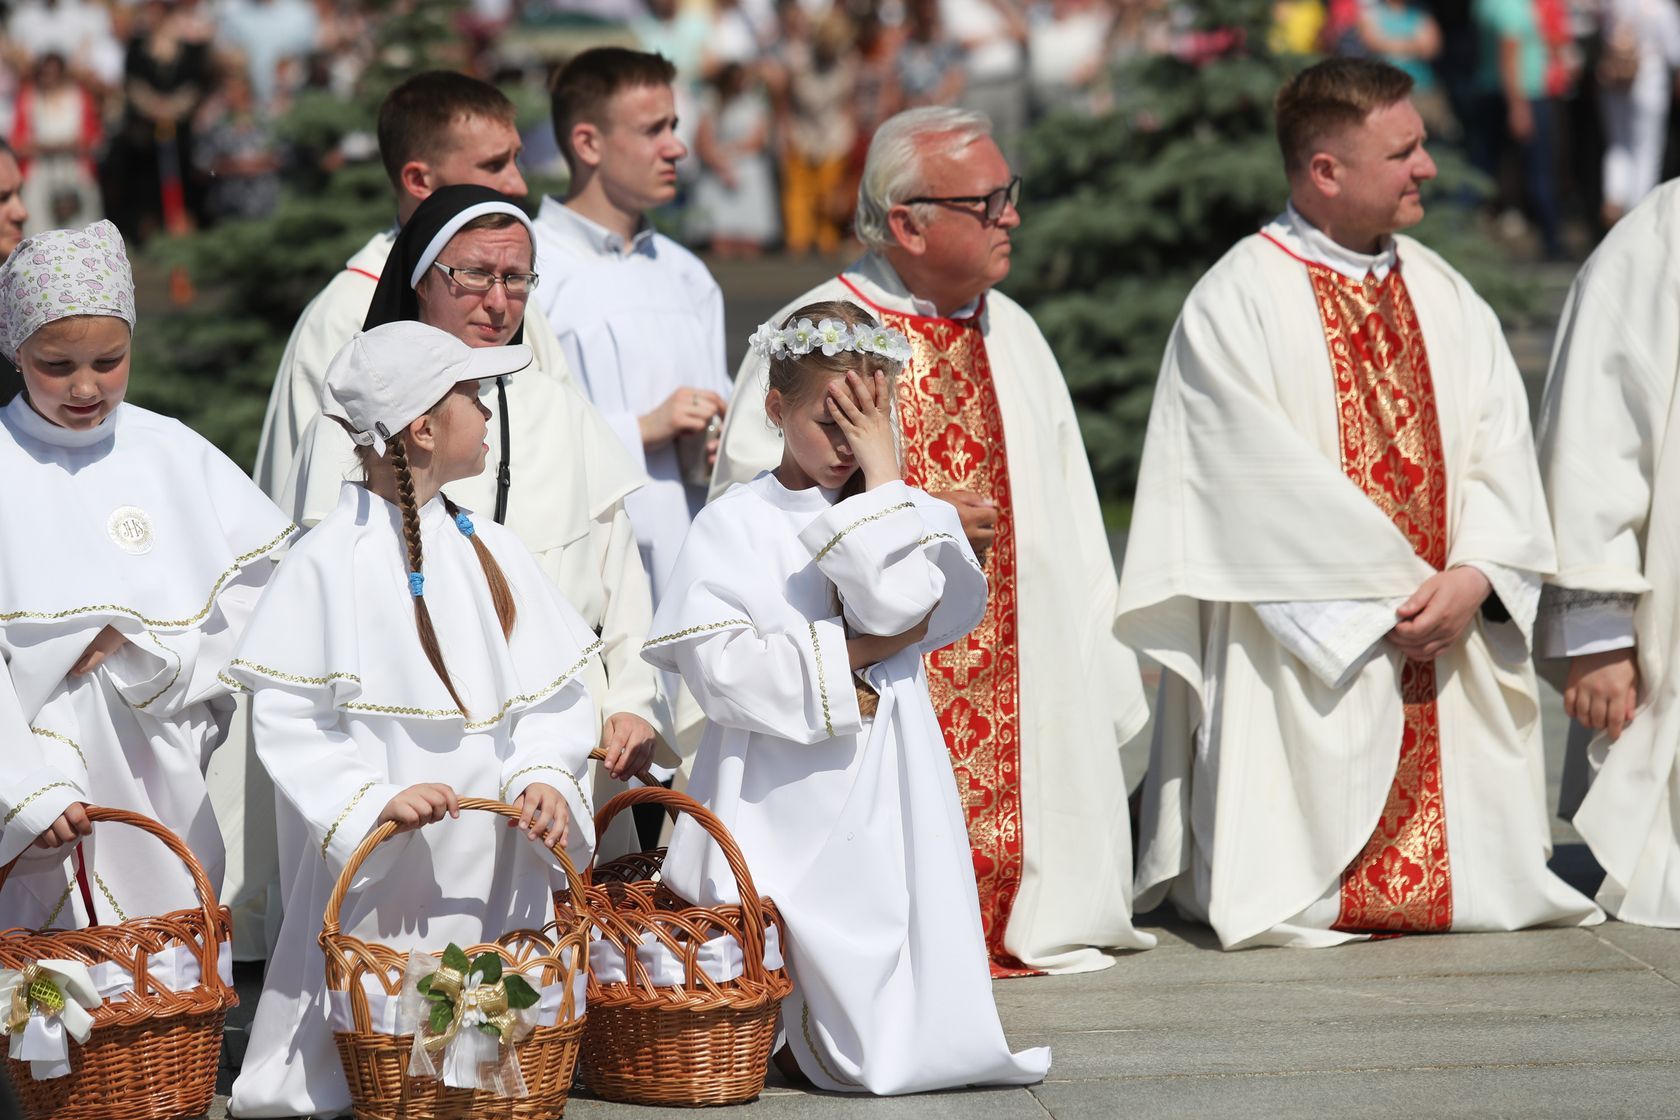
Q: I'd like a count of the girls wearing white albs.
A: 3